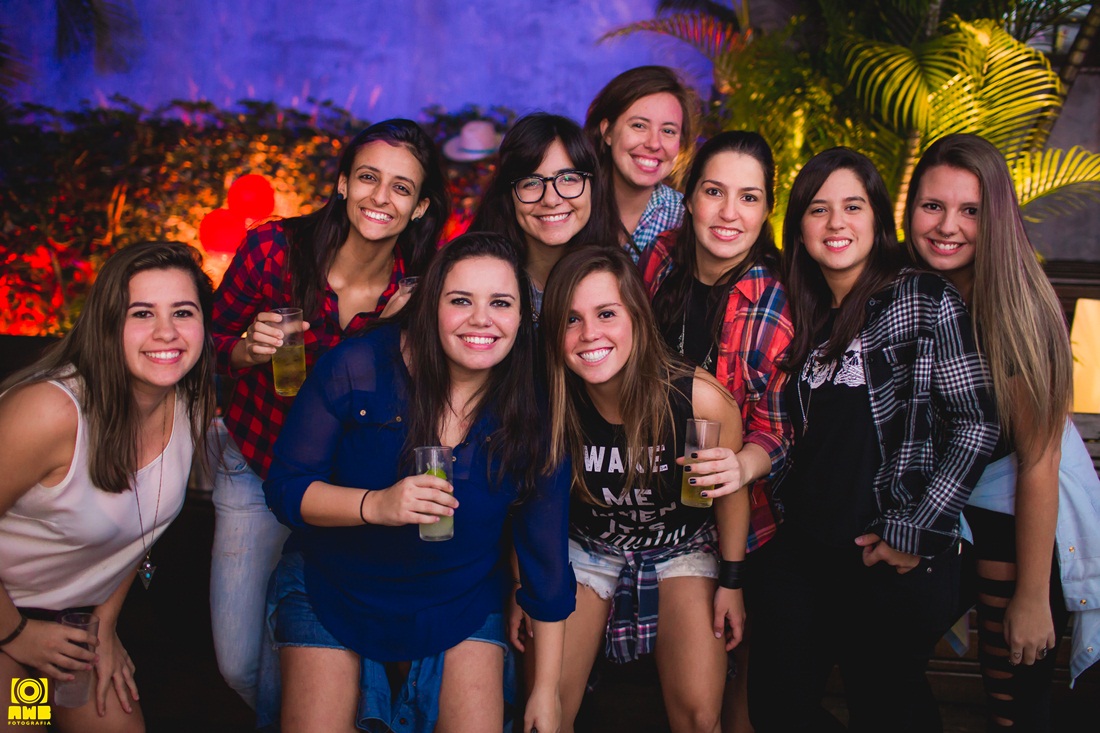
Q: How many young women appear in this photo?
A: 9